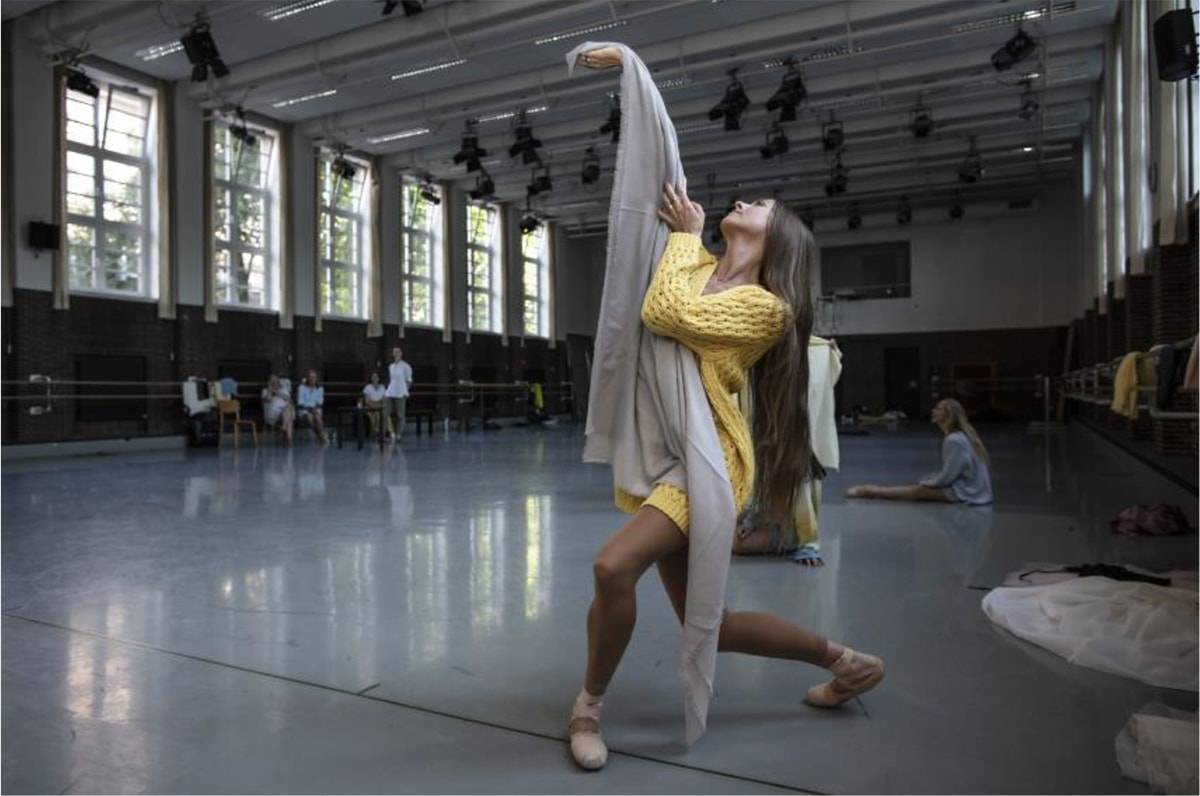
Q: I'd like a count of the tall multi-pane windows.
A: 6